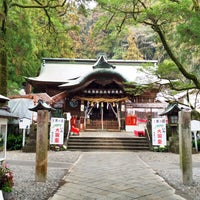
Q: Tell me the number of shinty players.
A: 0